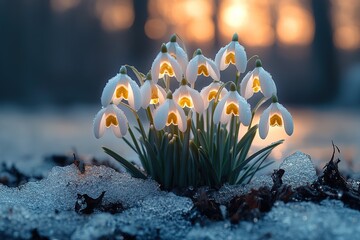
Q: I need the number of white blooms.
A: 13